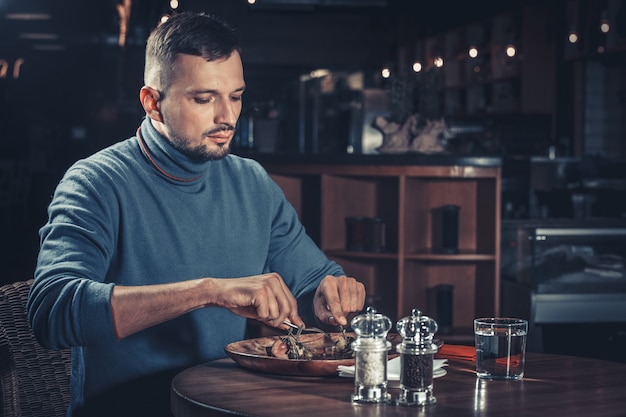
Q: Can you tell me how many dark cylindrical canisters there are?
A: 4